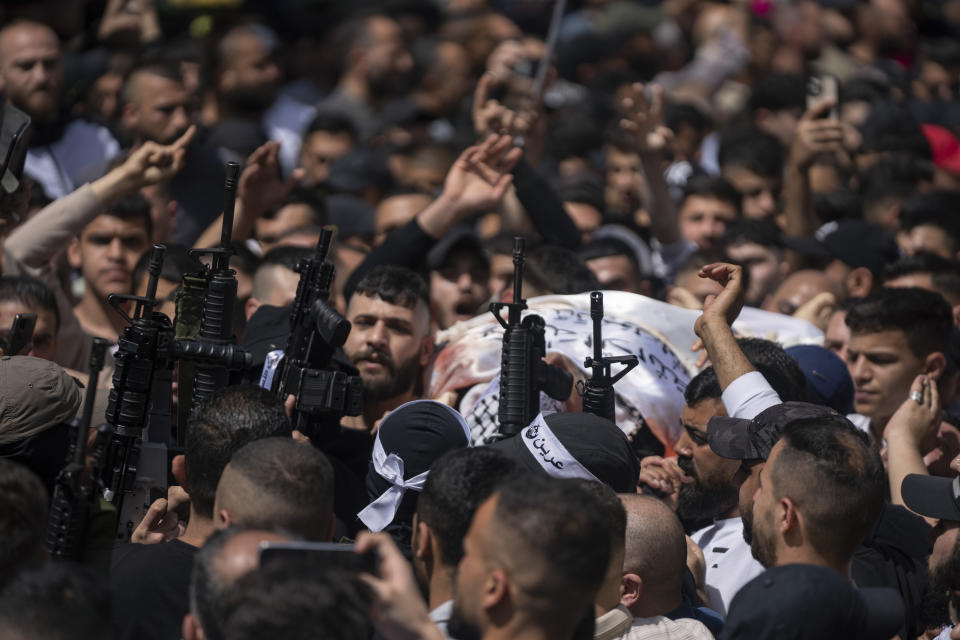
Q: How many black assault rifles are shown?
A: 6